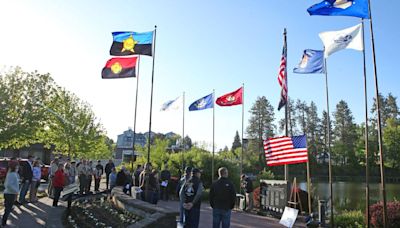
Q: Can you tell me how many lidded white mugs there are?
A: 0